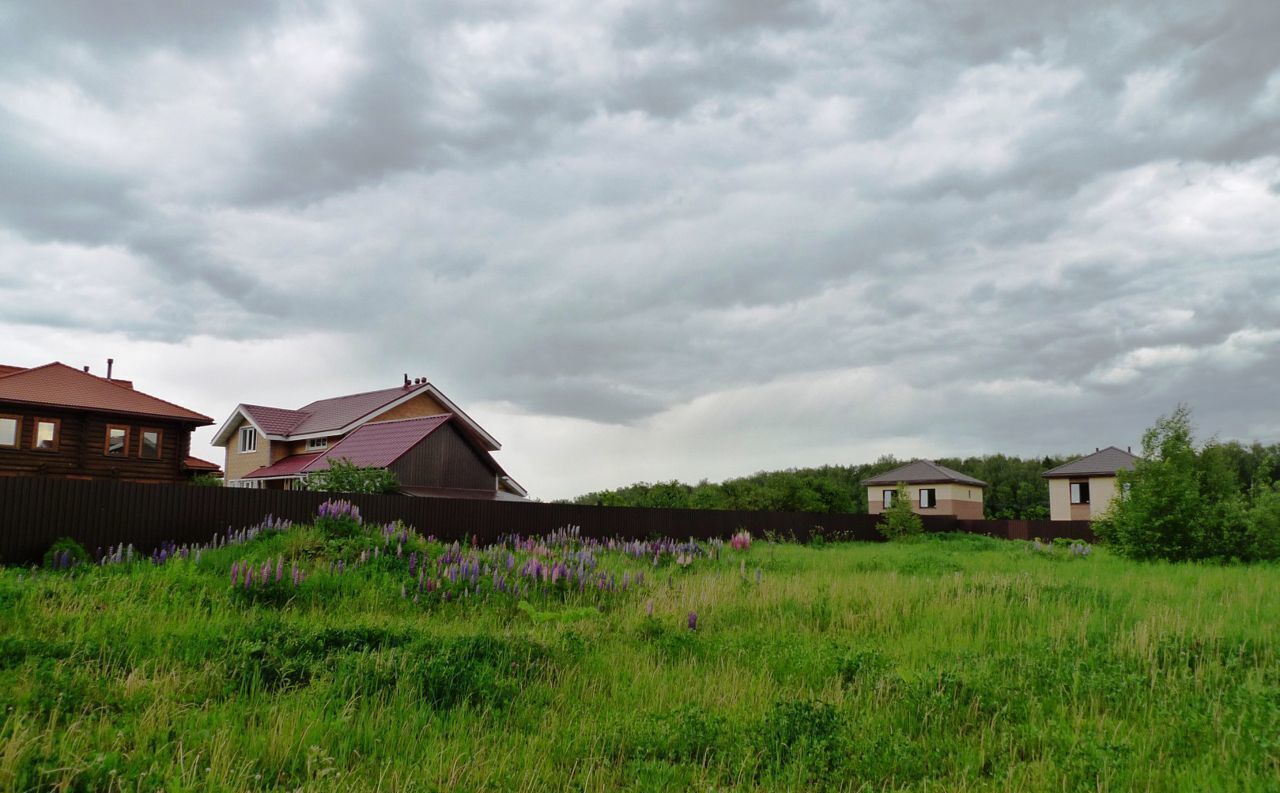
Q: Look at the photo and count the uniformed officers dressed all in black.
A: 0